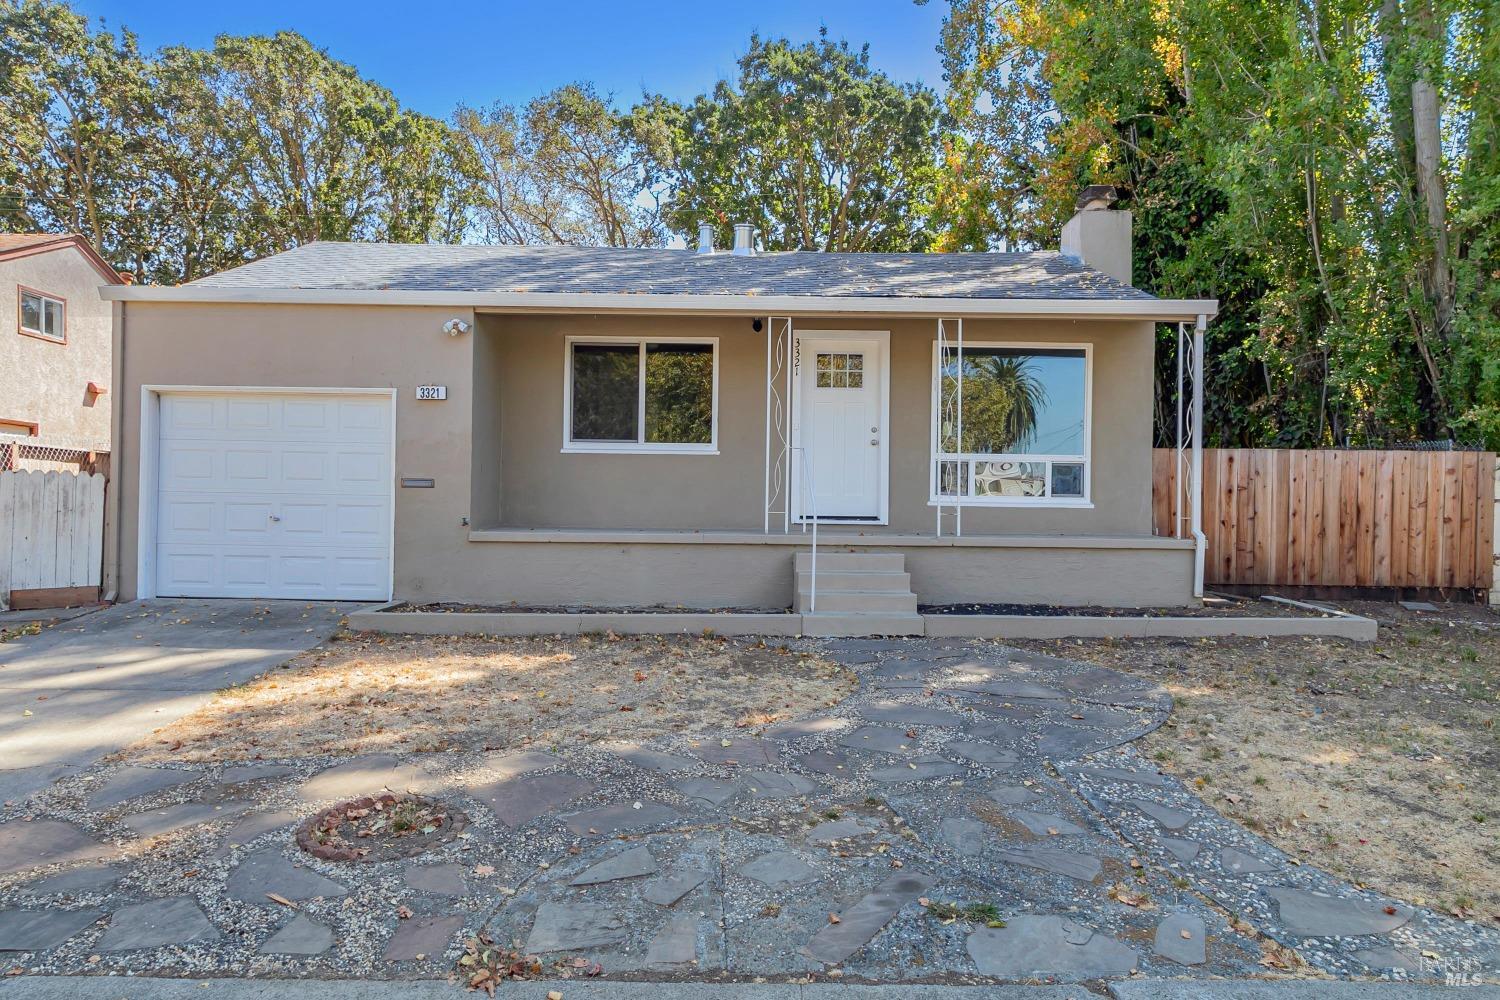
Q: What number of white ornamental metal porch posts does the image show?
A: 3